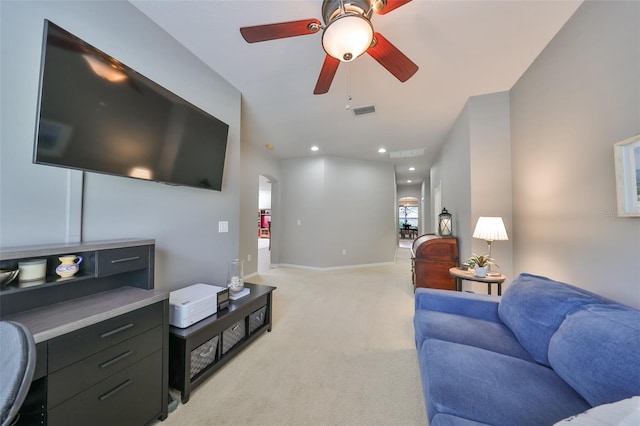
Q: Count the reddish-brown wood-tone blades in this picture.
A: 4